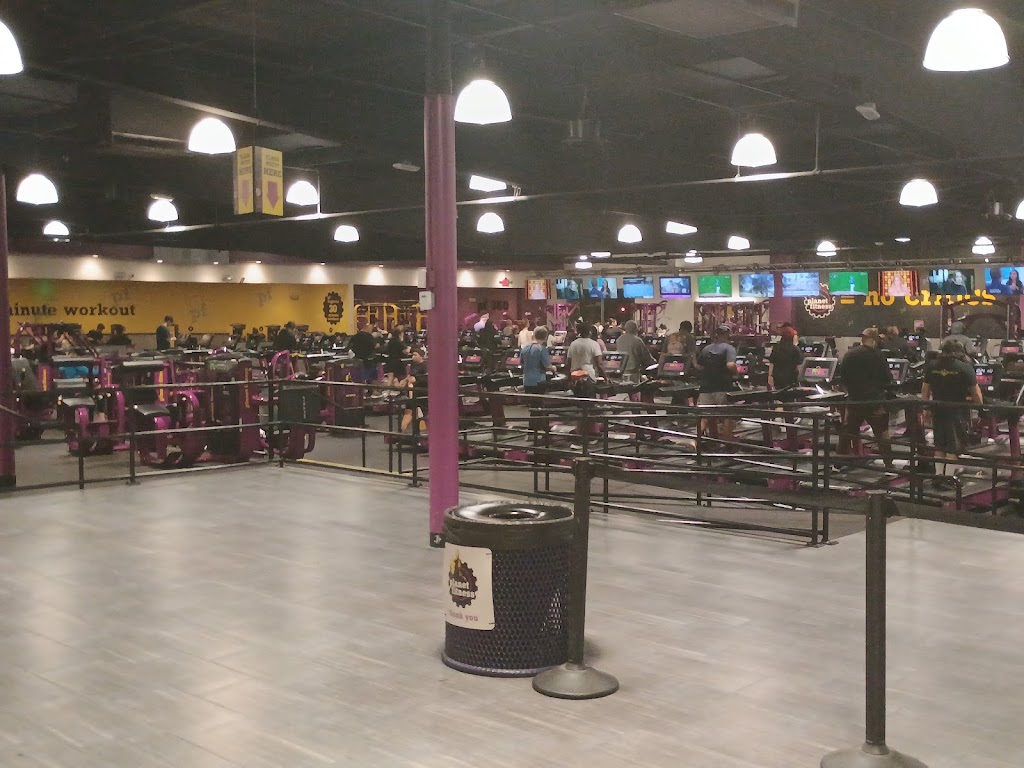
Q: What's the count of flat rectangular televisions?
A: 12